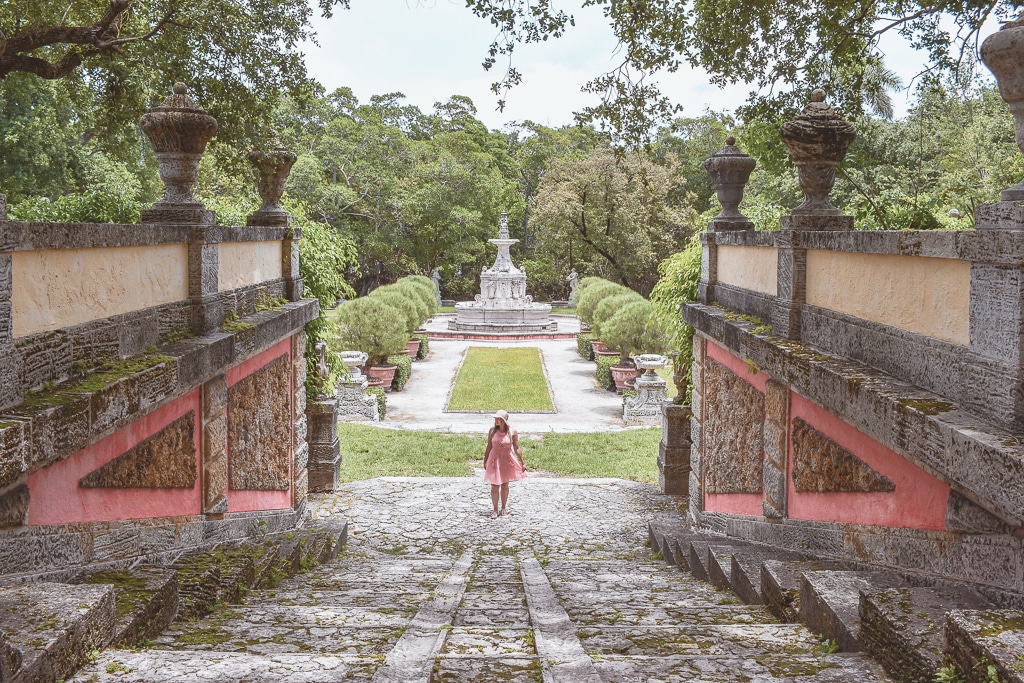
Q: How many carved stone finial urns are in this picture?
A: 5